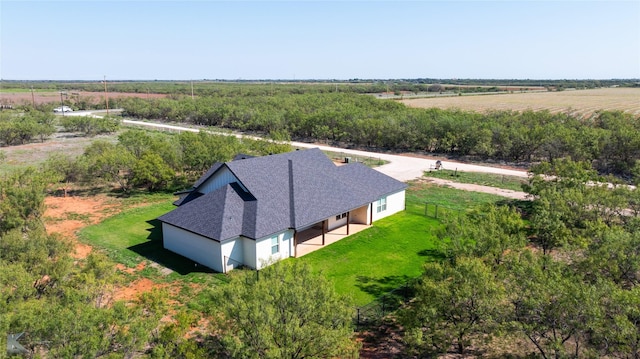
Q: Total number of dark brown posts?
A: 4